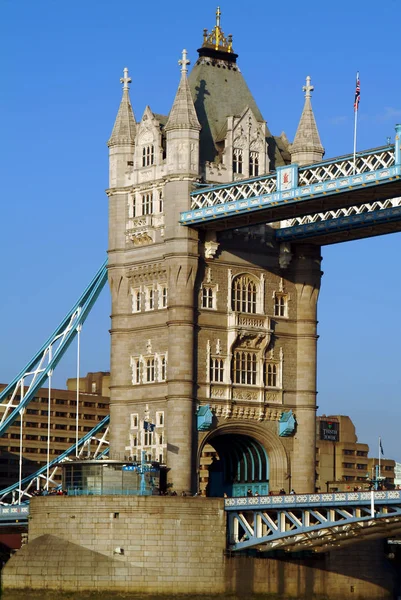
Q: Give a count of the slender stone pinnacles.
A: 3